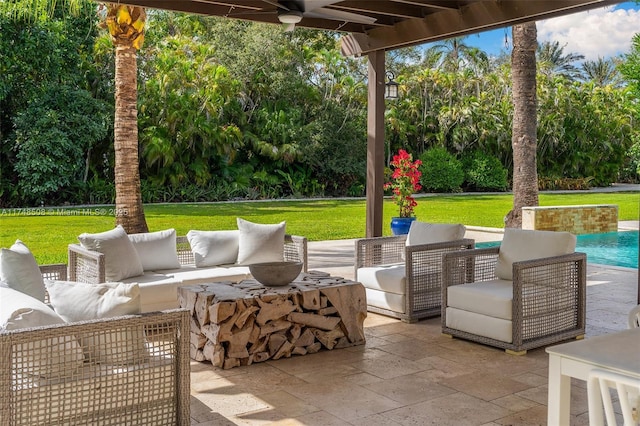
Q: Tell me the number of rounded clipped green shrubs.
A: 2